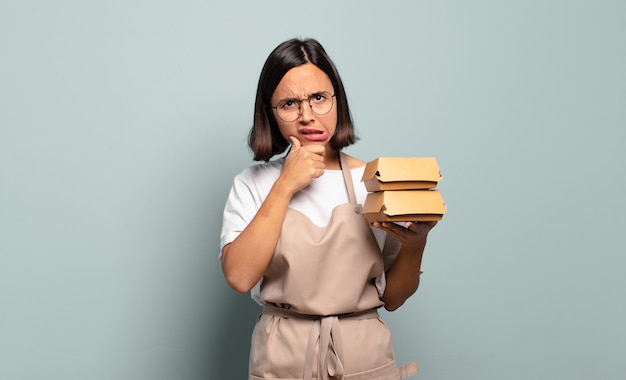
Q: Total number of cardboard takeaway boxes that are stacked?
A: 2